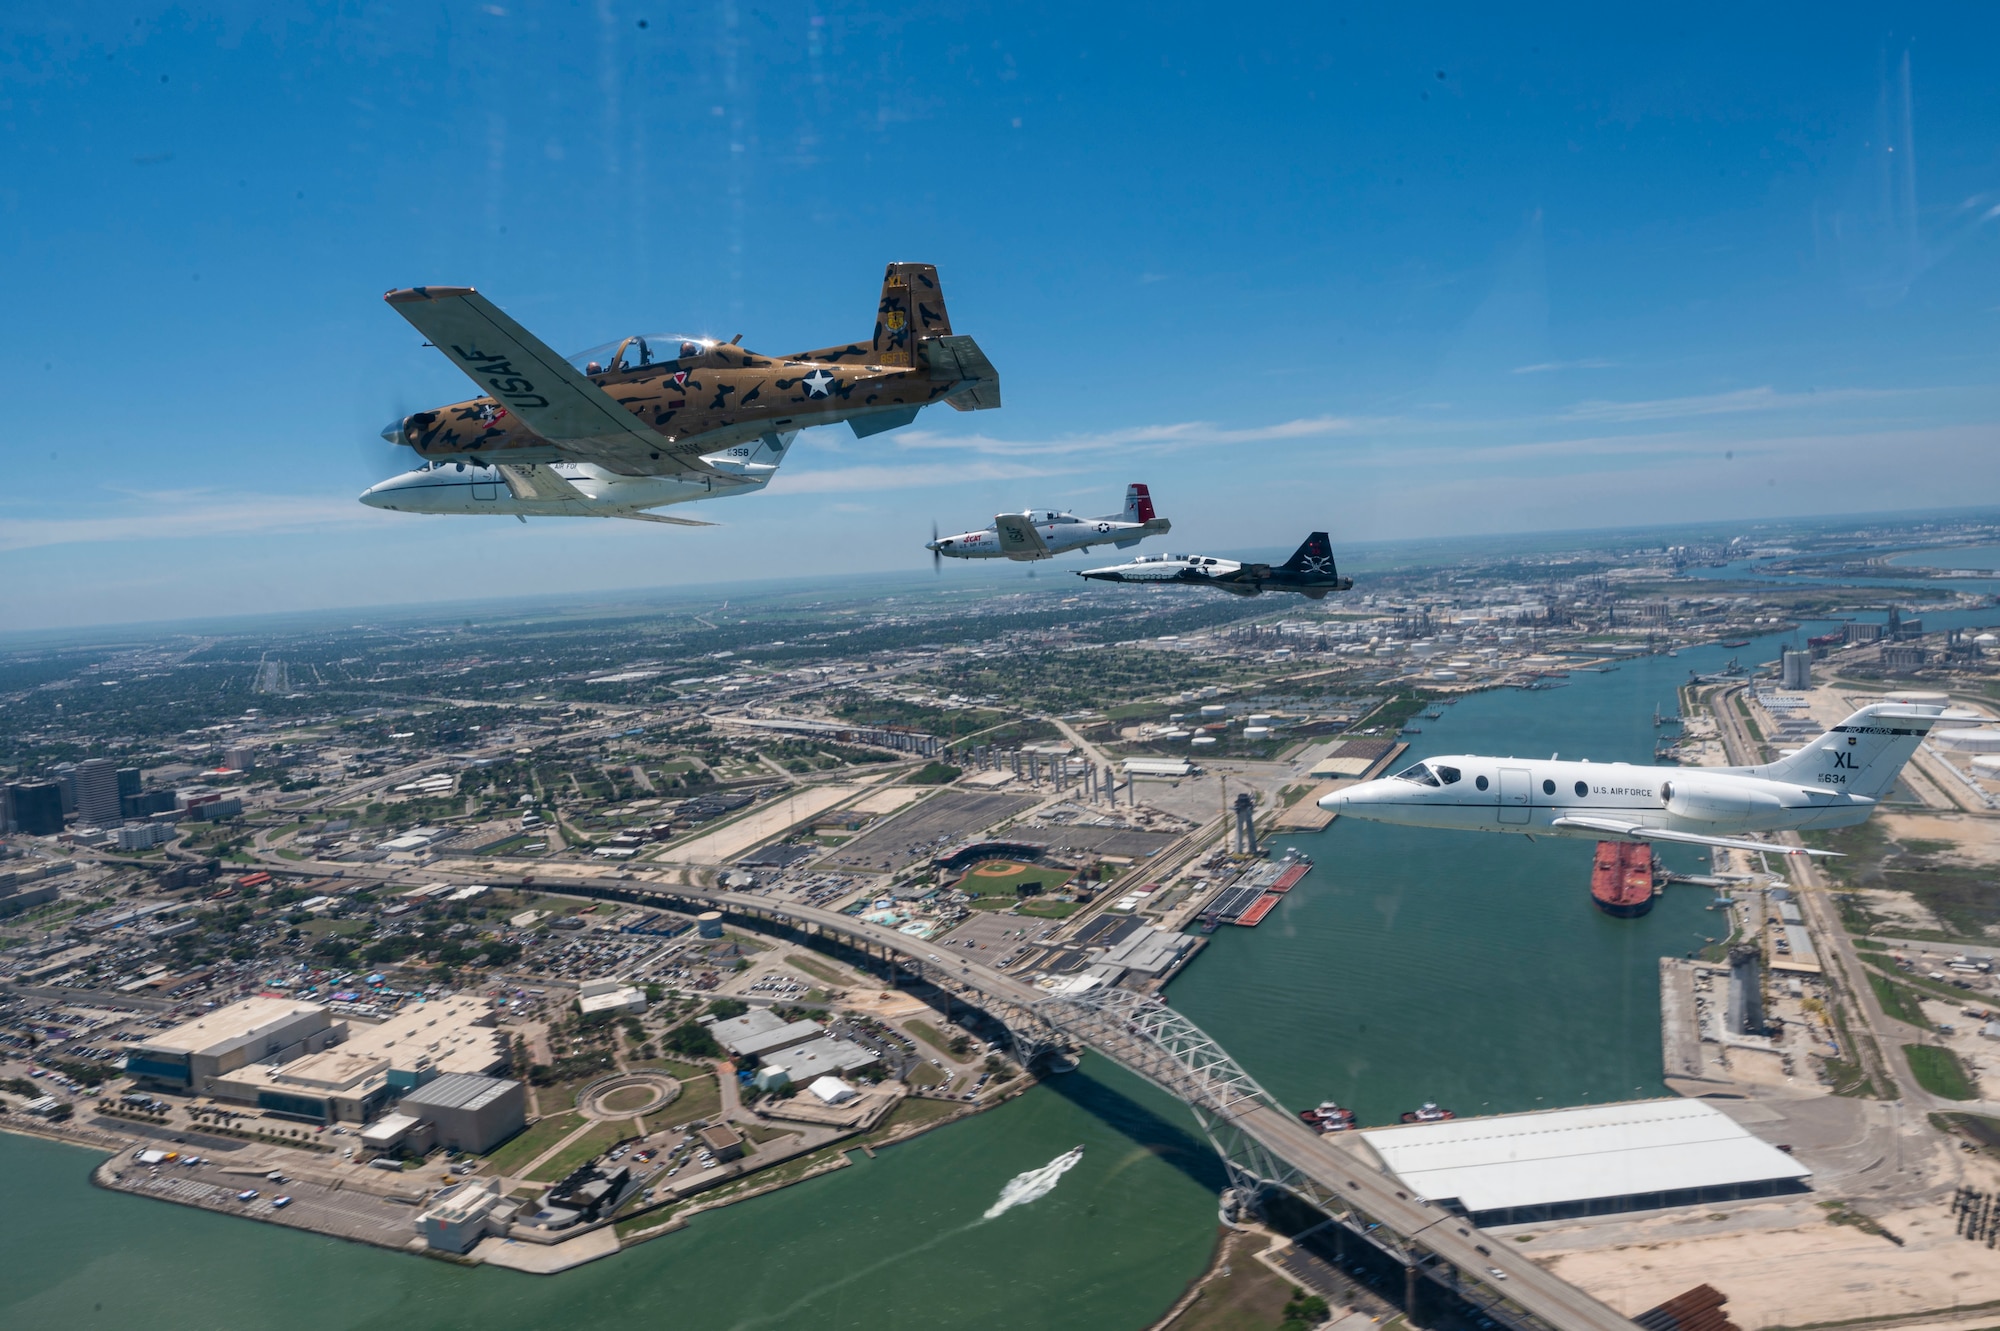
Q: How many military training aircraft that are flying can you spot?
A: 5